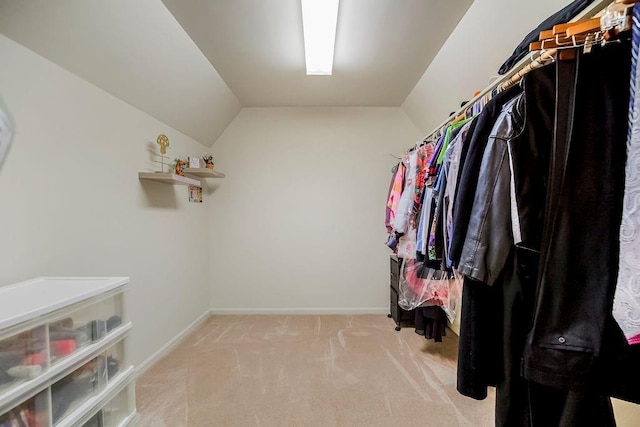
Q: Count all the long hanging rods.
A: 1